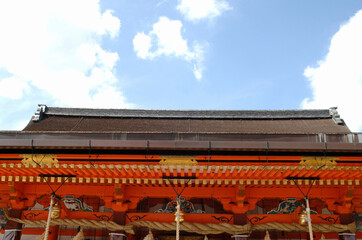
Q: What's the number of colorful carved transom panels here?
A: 3